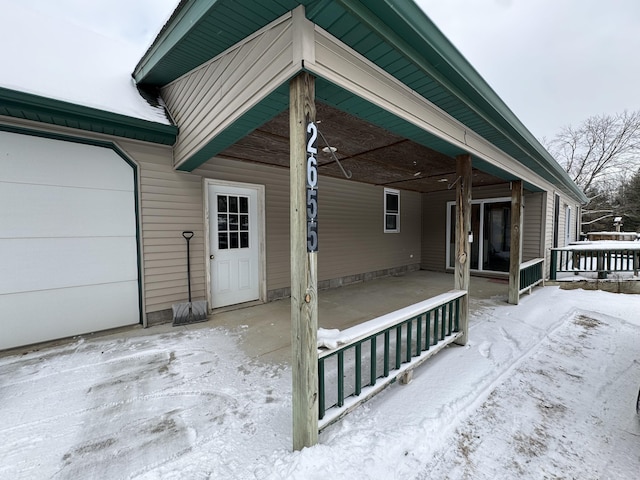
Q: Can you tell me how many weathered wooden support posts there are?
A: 3